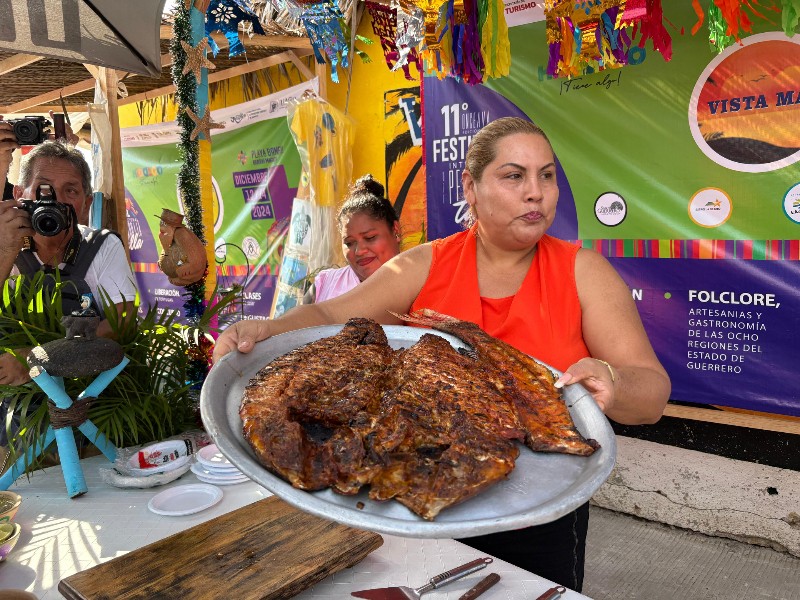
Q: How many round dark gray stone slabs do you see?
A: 1